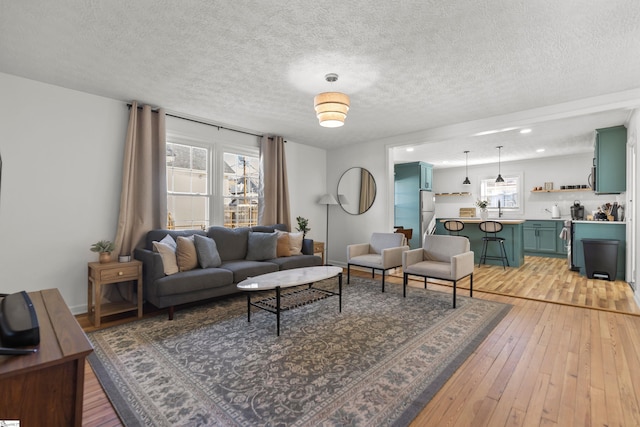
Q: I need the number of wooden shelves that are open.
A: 2